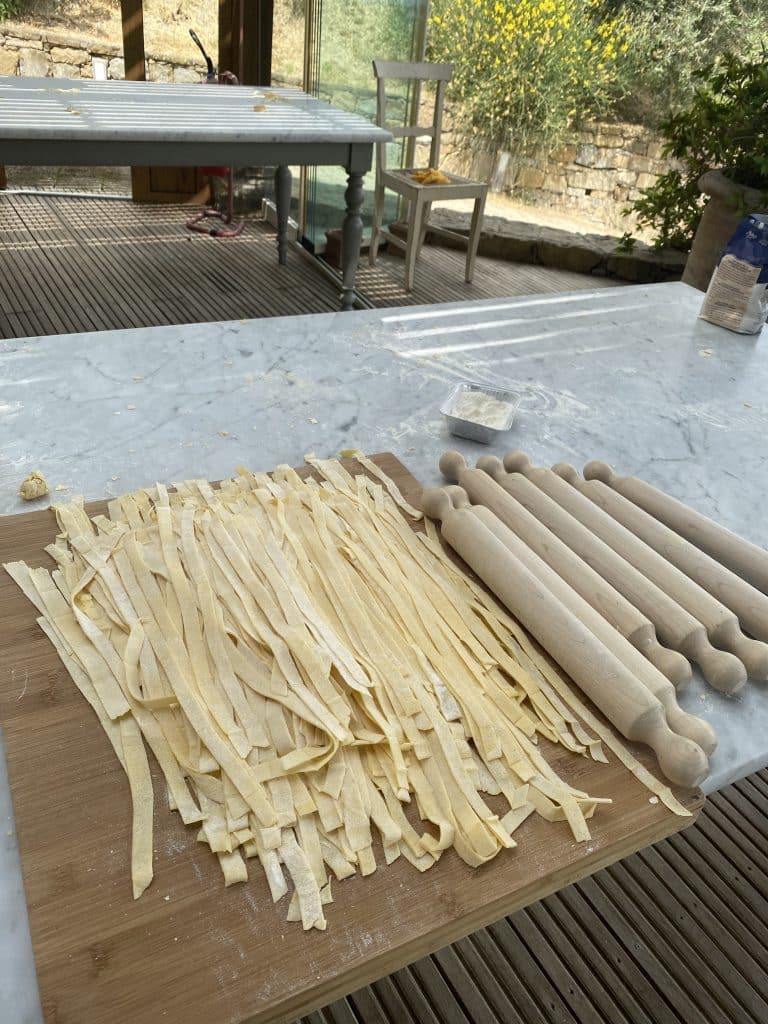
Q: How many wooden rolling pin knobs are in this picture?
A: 12